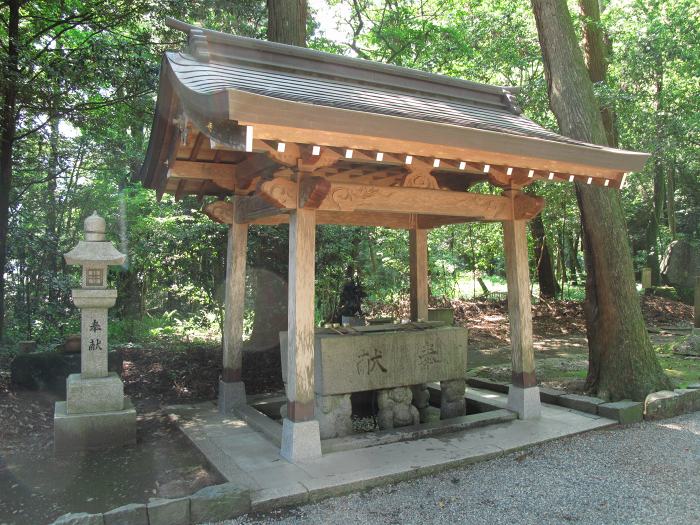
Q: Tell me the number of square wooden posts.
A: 4